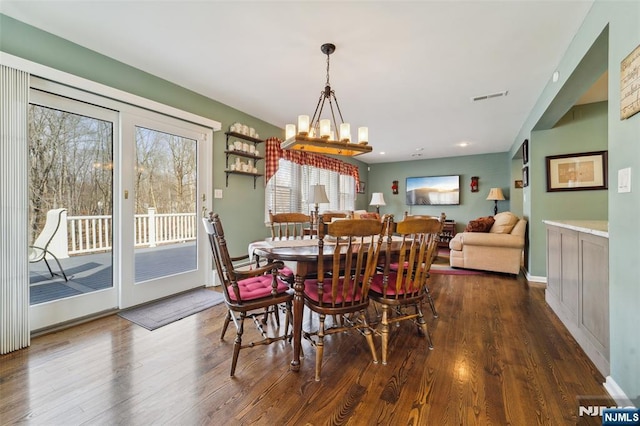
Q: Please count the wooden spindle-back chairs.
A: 6